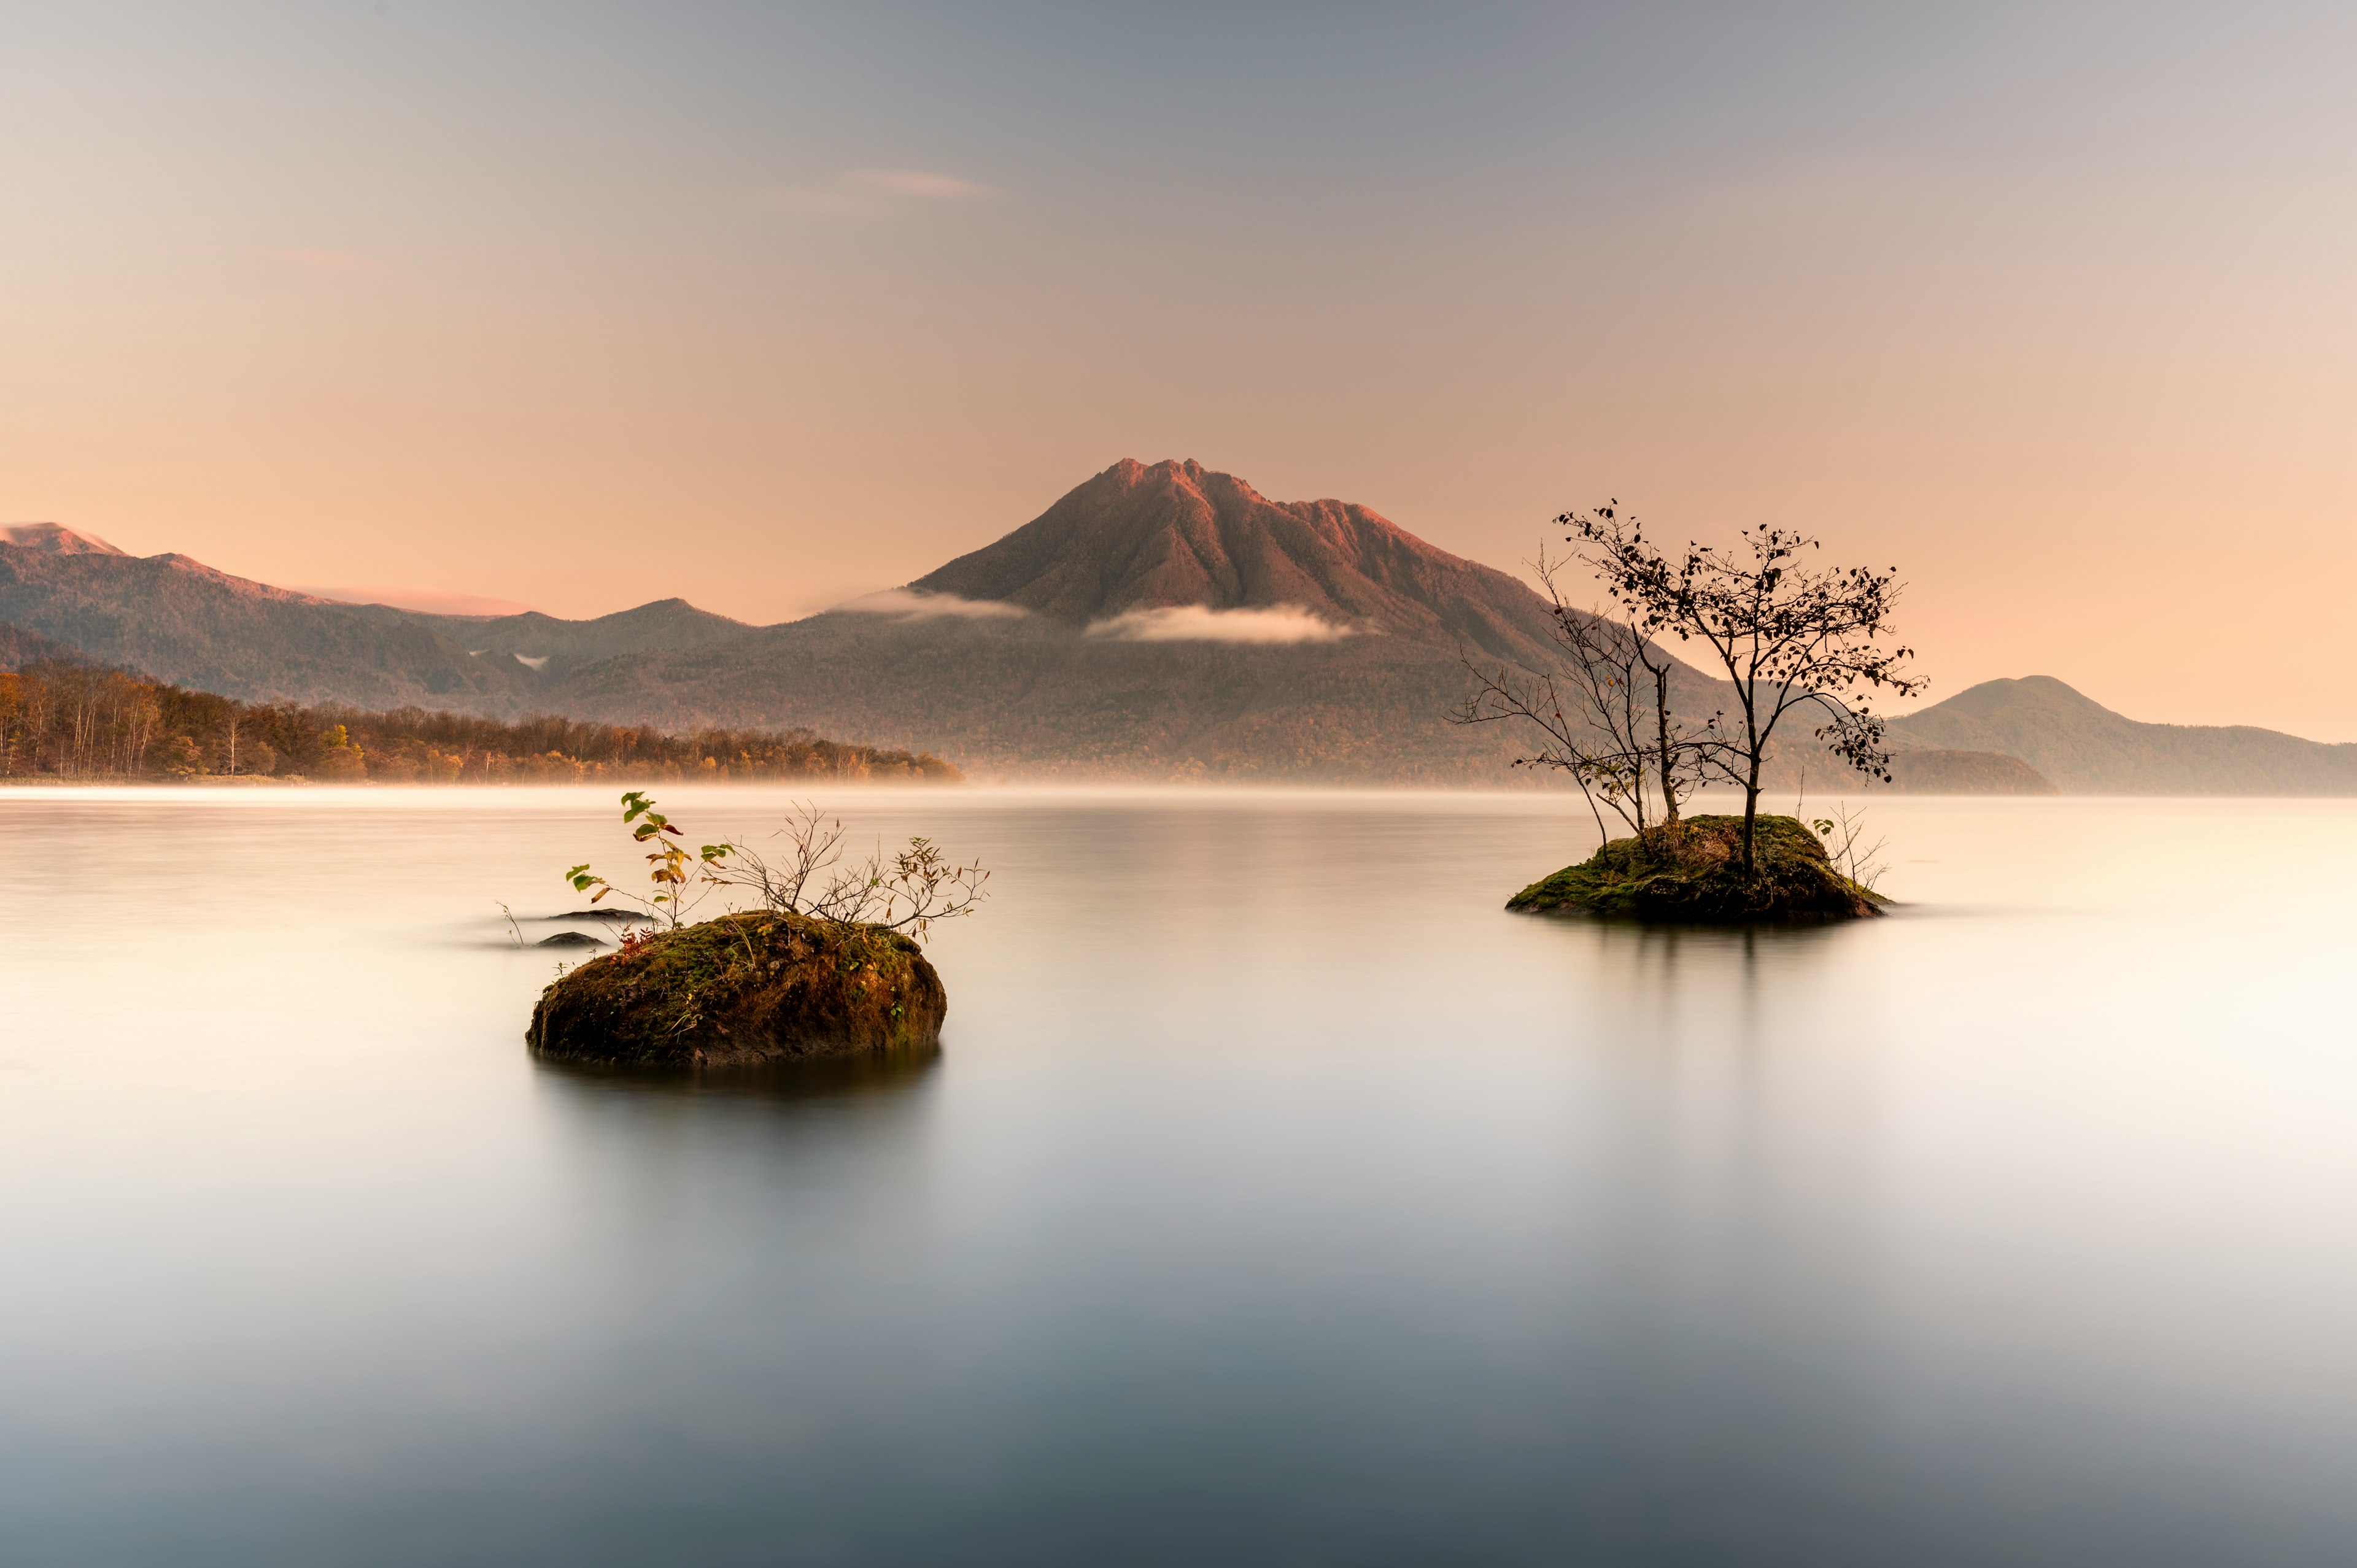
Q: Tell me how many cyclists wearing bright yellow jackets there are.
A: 0